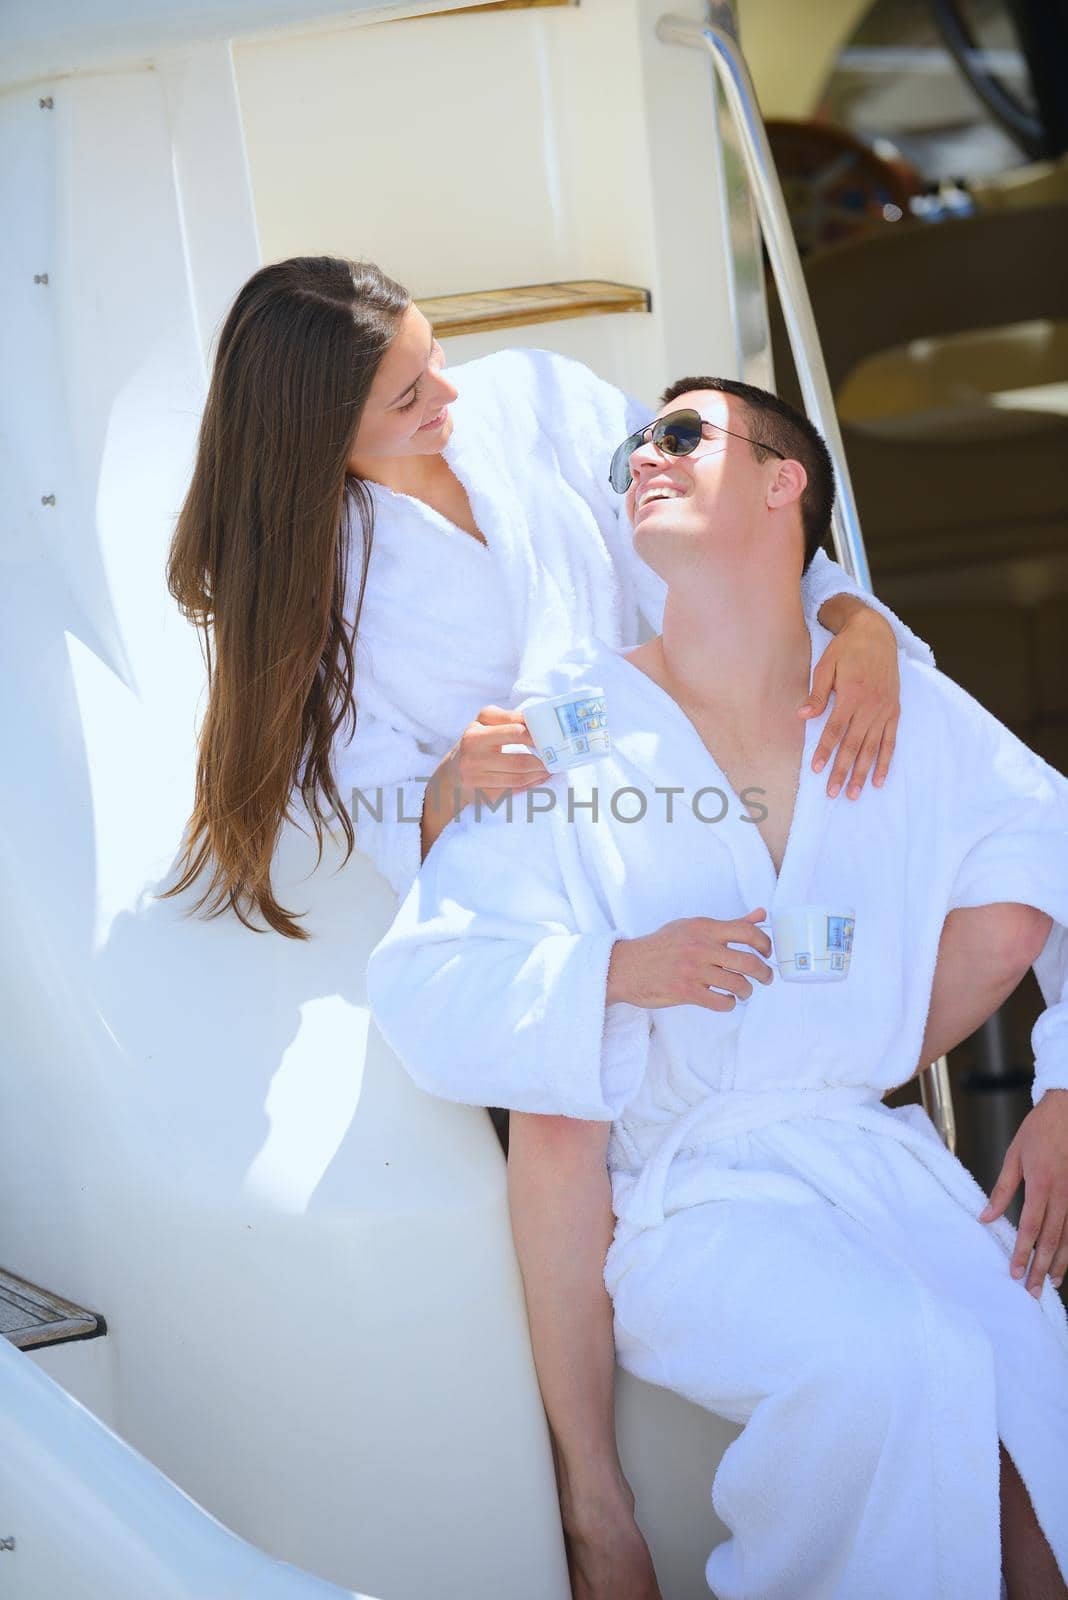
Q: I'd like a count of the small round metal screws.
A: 4